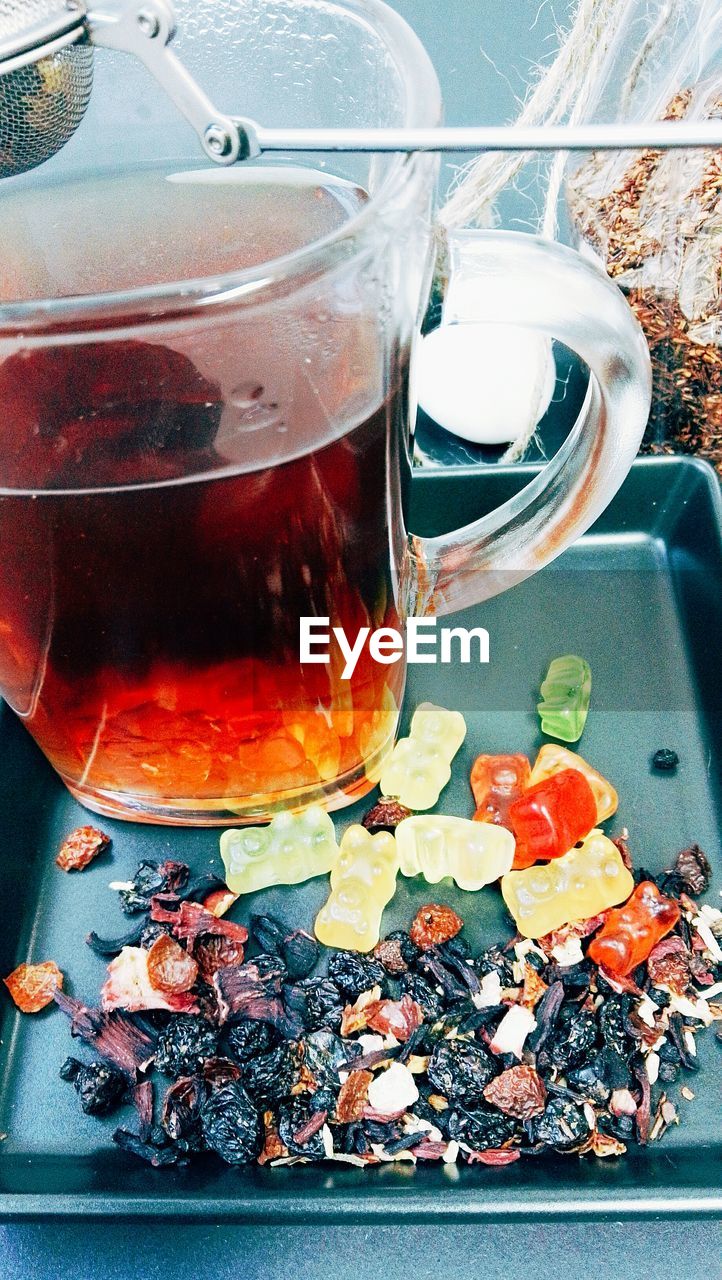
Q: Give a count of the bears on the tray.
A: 10